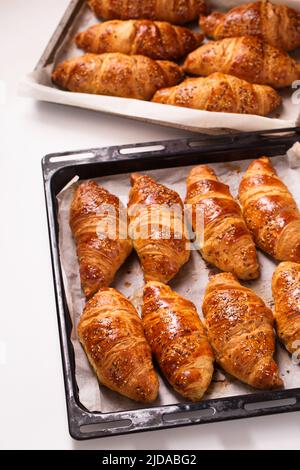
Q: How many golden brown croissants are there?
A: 14